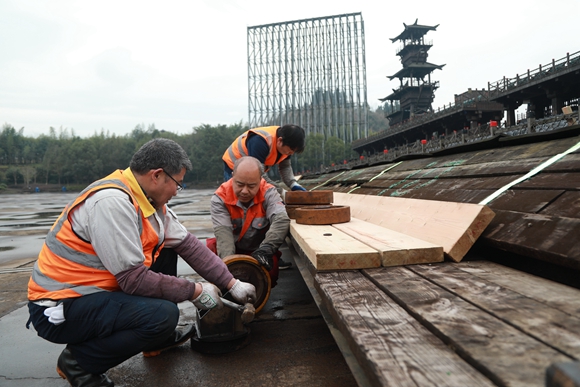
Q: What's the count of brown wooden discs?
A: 3